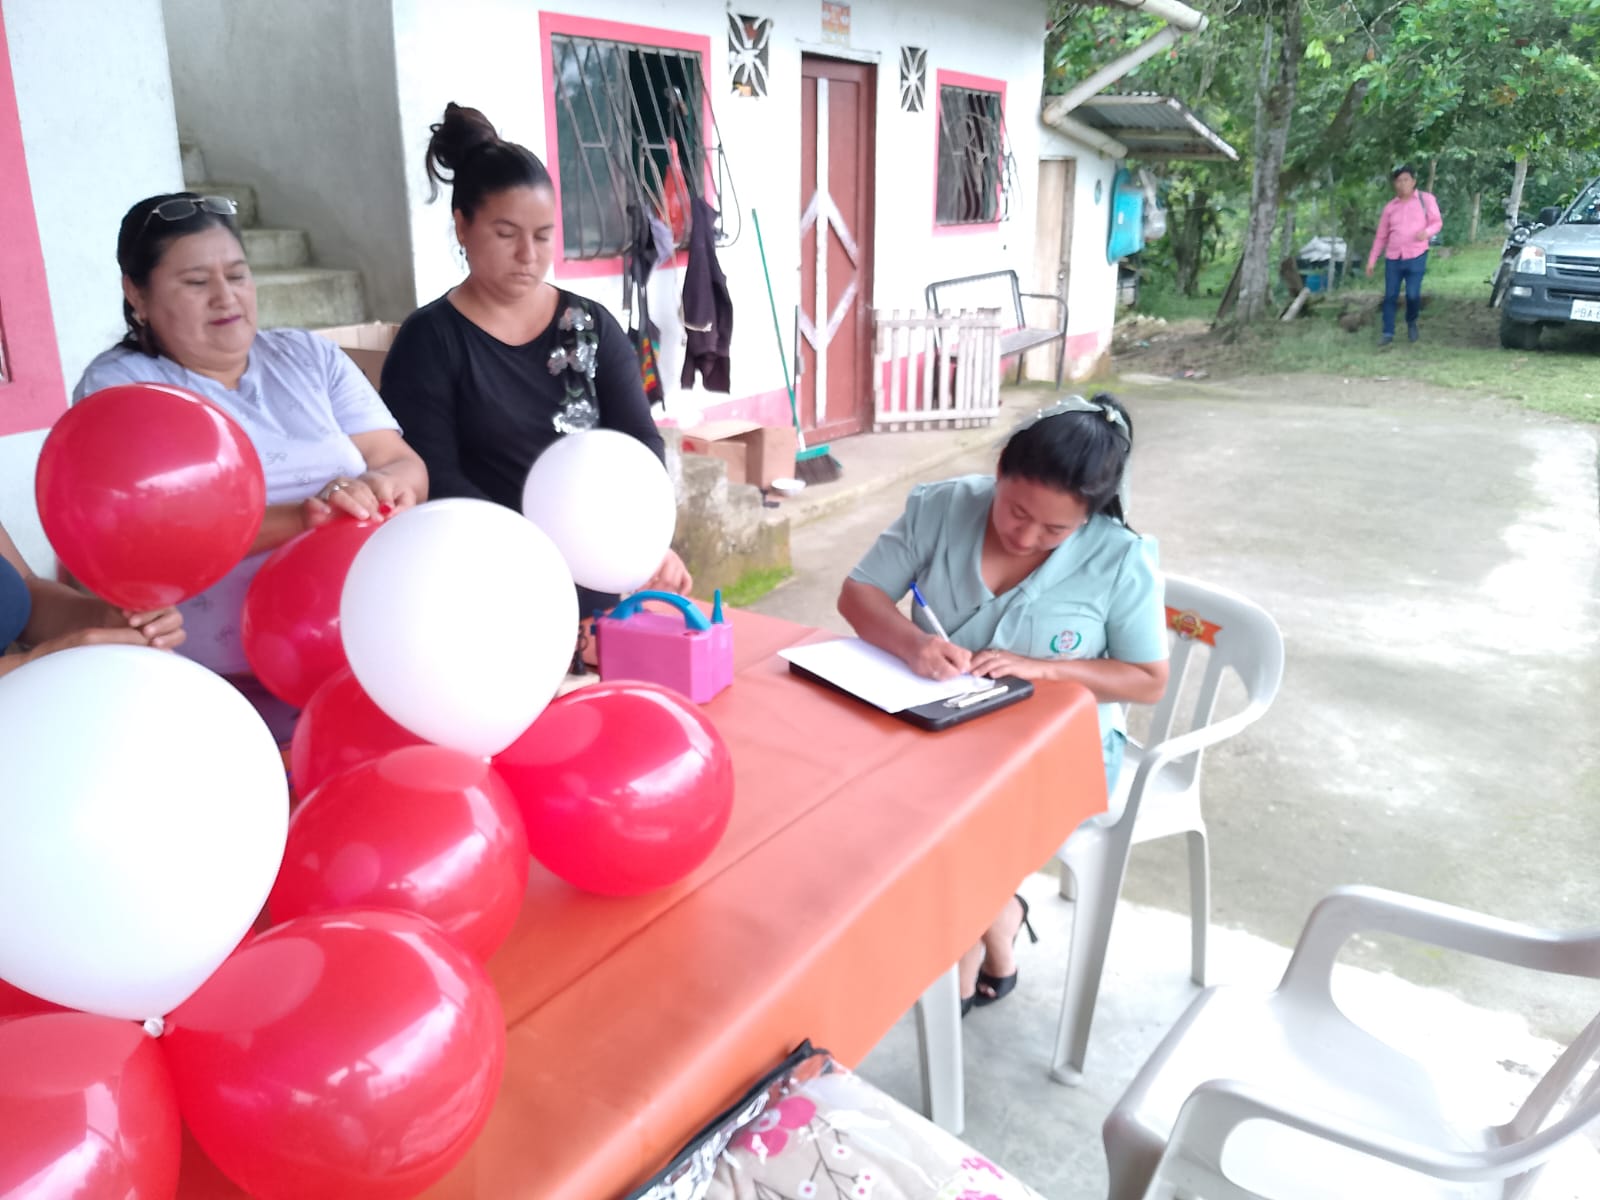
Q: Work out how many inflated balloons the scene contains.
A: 11